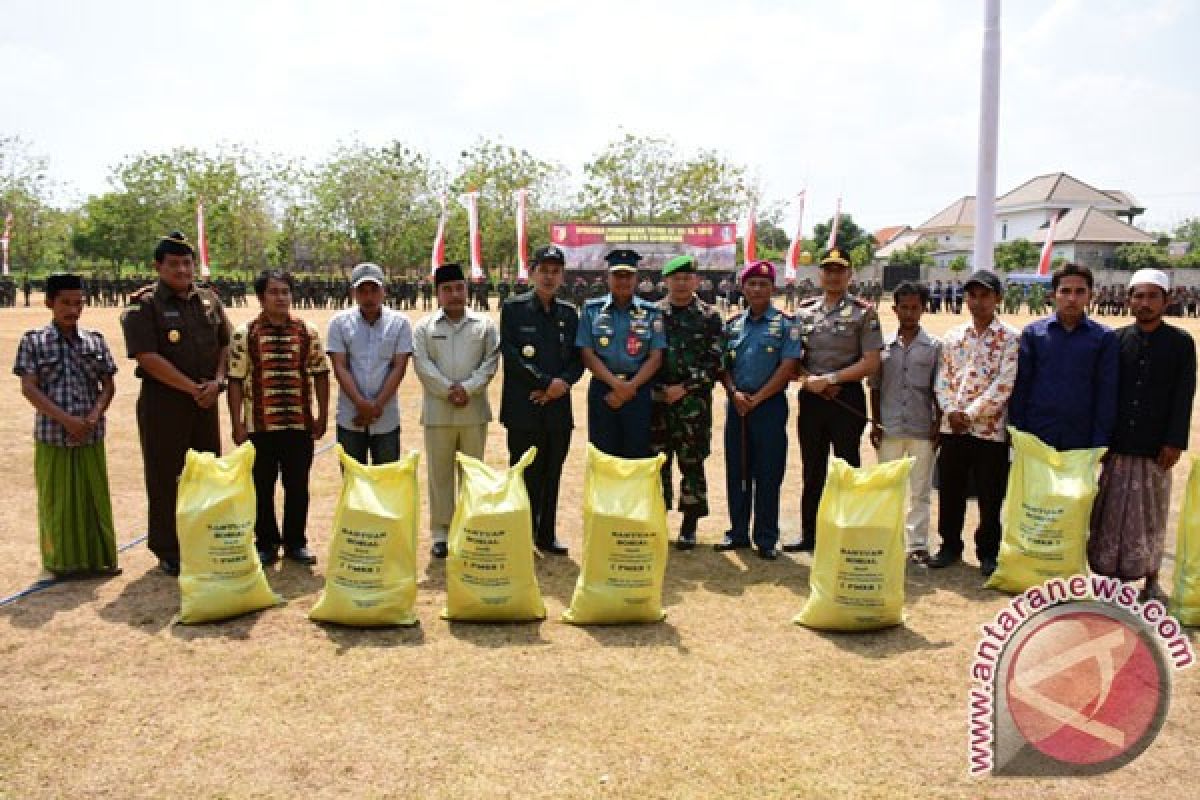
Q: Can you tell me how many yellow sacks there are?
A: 7